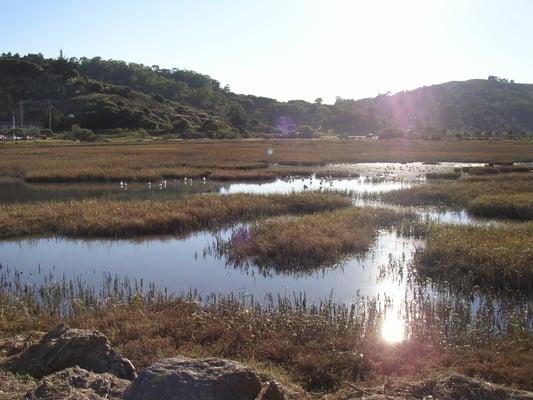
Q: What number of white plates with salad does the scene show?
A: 0